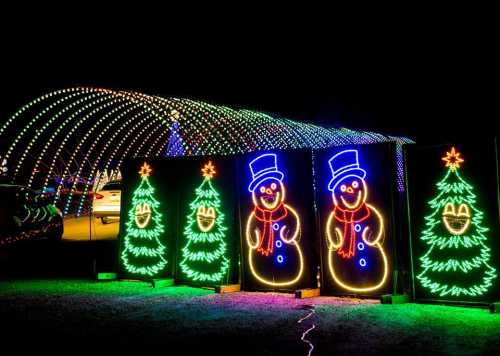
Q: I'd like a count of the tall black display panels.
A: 5